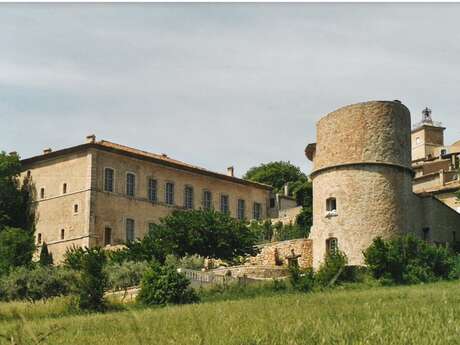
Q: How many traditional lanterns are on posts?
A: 0